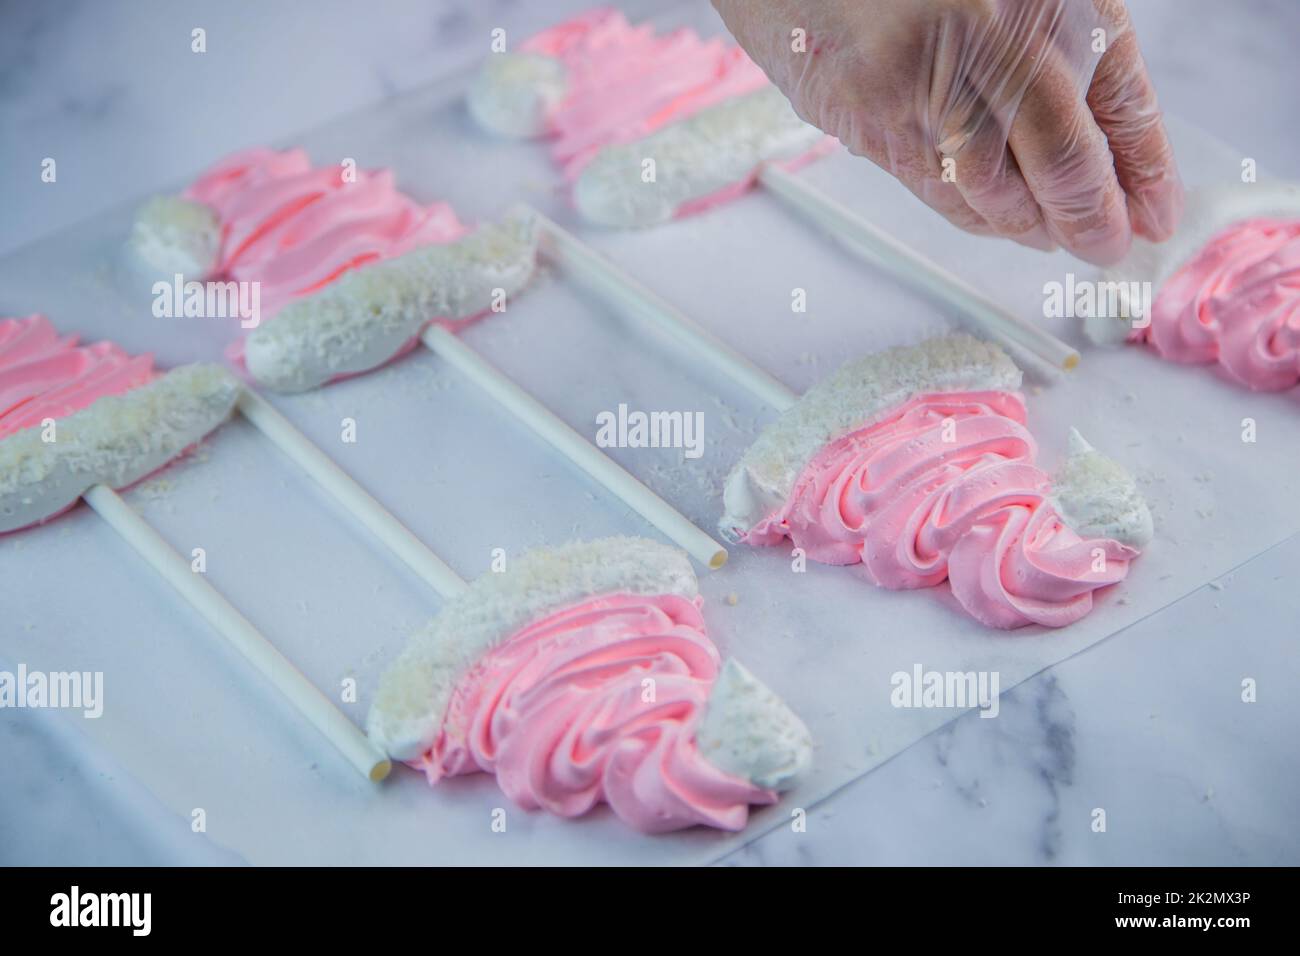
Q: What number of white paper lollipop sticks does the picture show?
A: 5